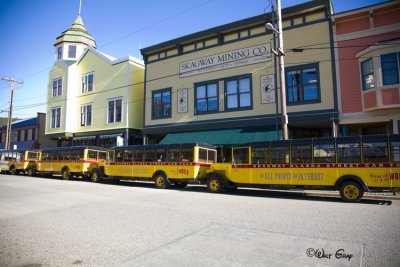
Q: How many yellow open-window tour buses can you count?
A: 4